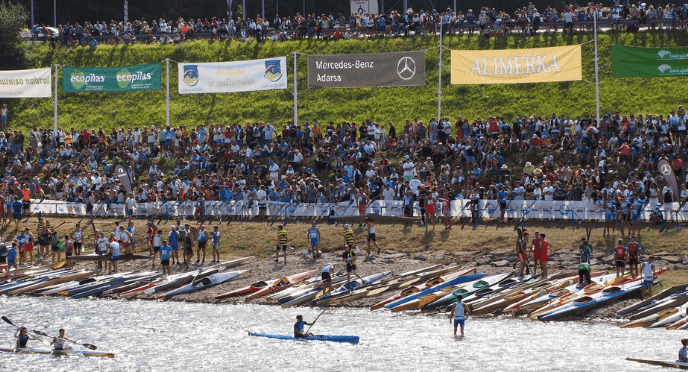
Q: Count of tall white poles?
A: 5